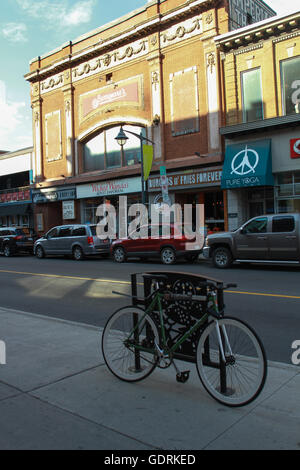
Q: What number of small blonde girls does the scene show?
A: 0